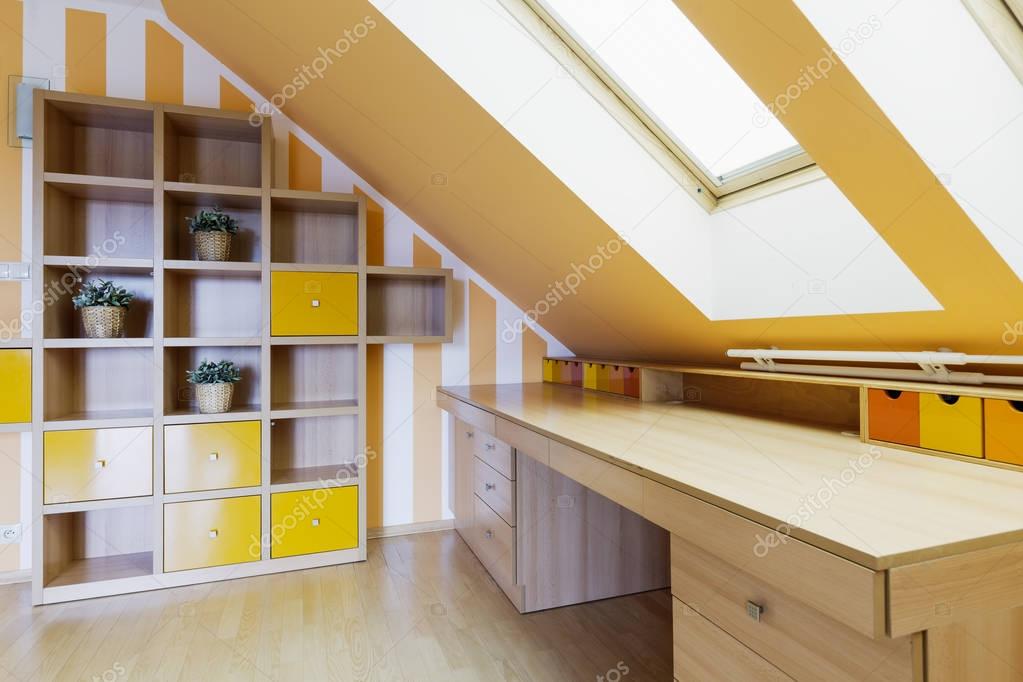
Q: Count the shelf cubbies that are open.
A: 13